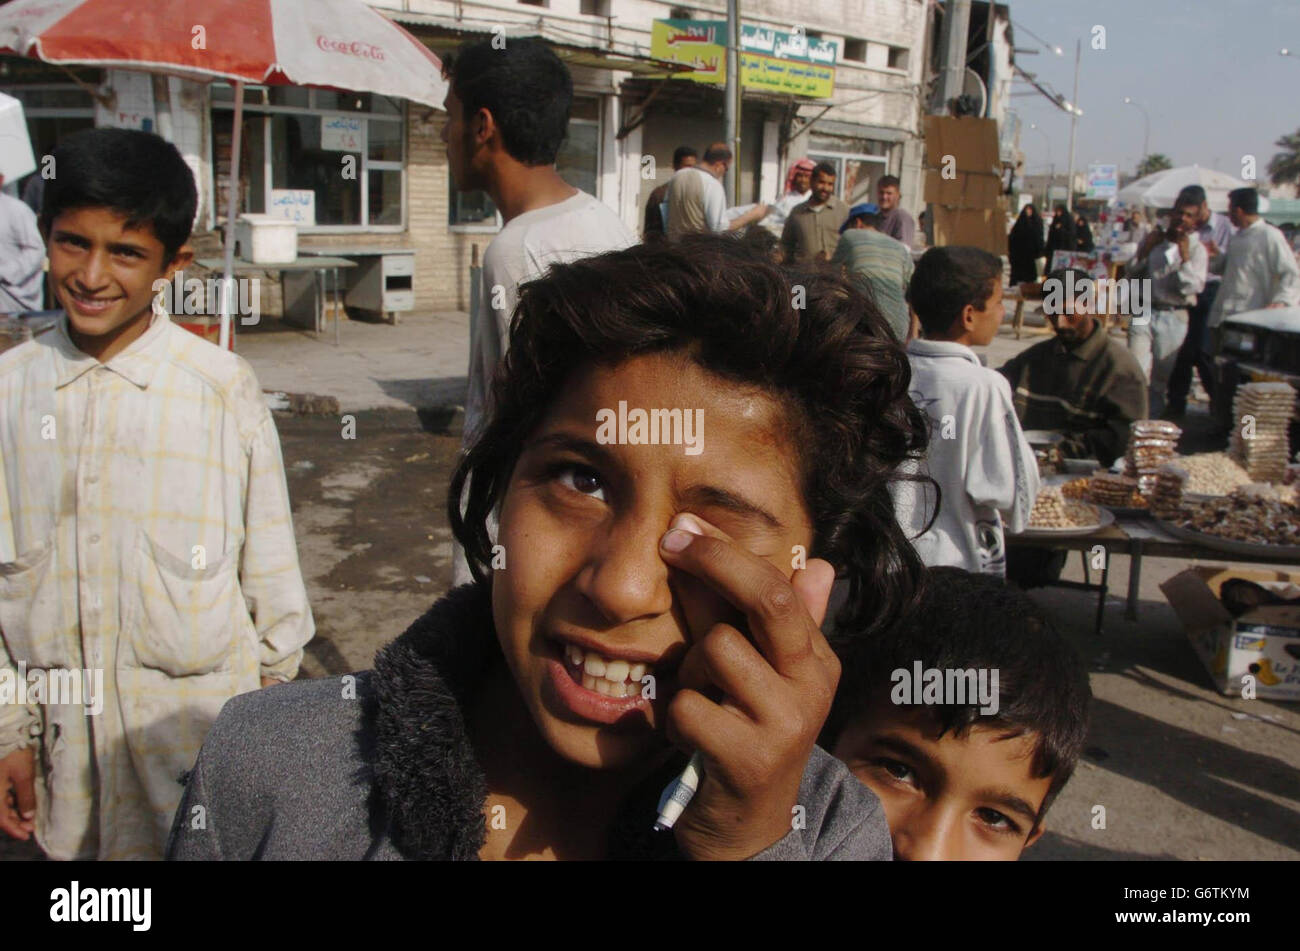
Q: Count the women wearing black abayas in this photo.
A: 3